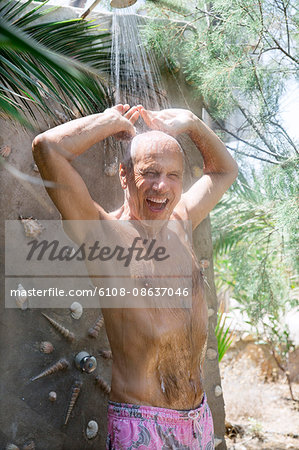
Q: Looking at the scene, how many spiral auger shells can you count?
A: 5